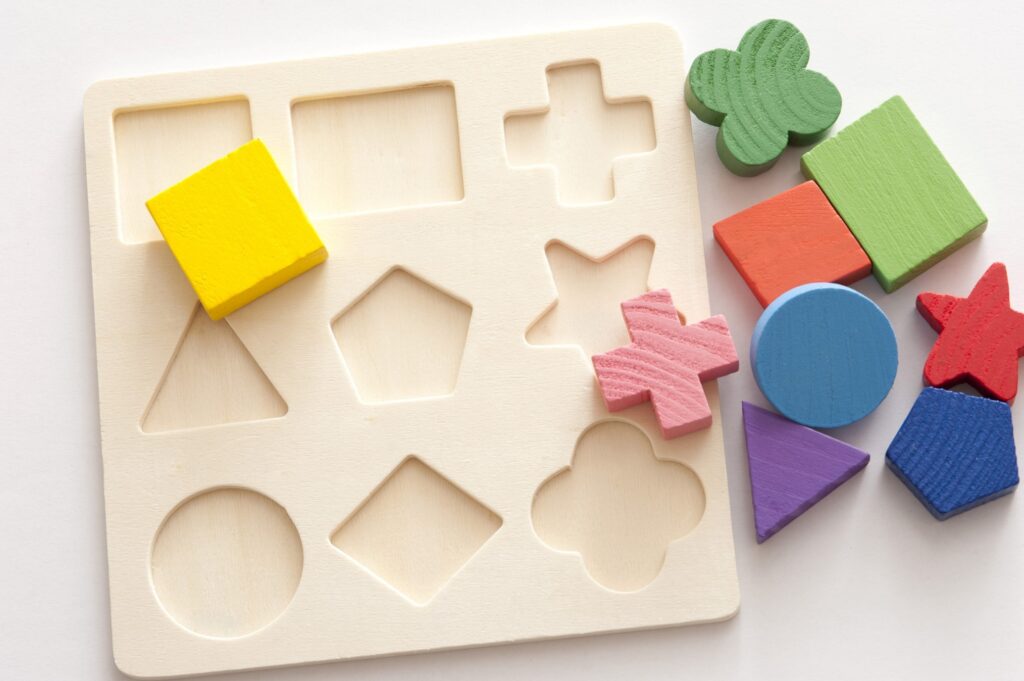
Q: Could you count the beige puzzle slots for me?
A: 9